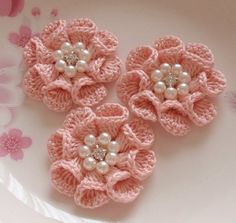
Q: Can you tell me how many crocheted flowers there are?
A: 3